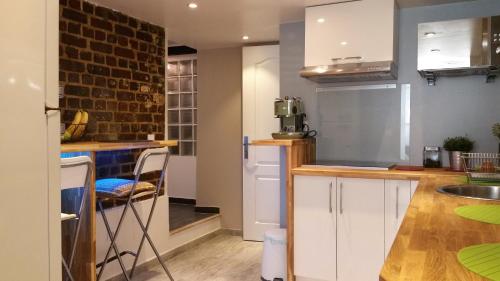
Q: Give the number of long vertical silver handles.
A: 3